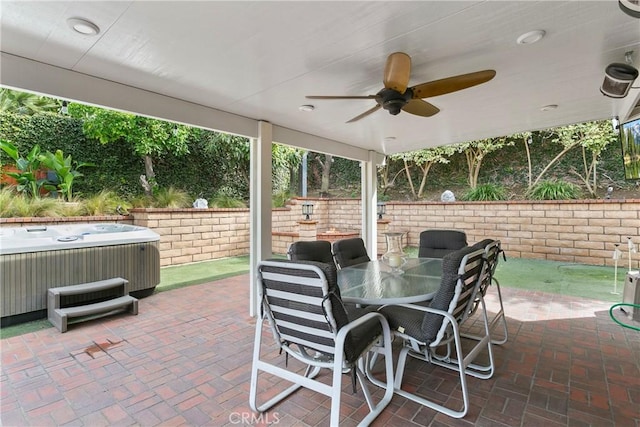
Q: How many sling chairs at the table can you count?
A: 6